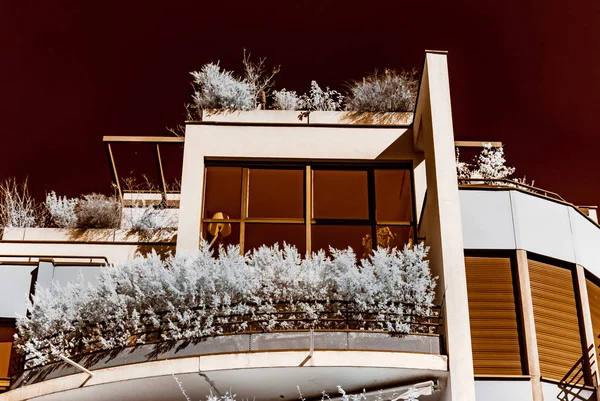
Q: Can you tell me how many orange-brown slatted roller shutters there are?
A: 3